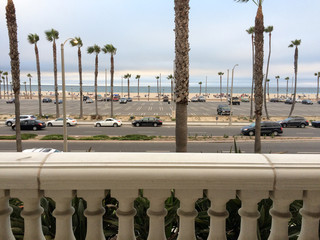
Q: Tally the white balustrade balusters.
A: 11